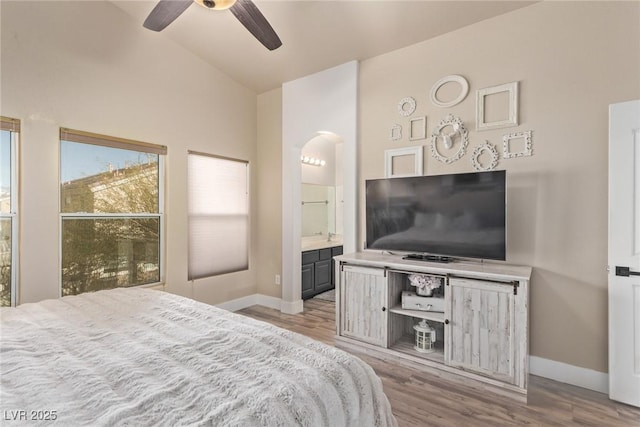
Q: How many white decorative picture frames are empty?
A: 8